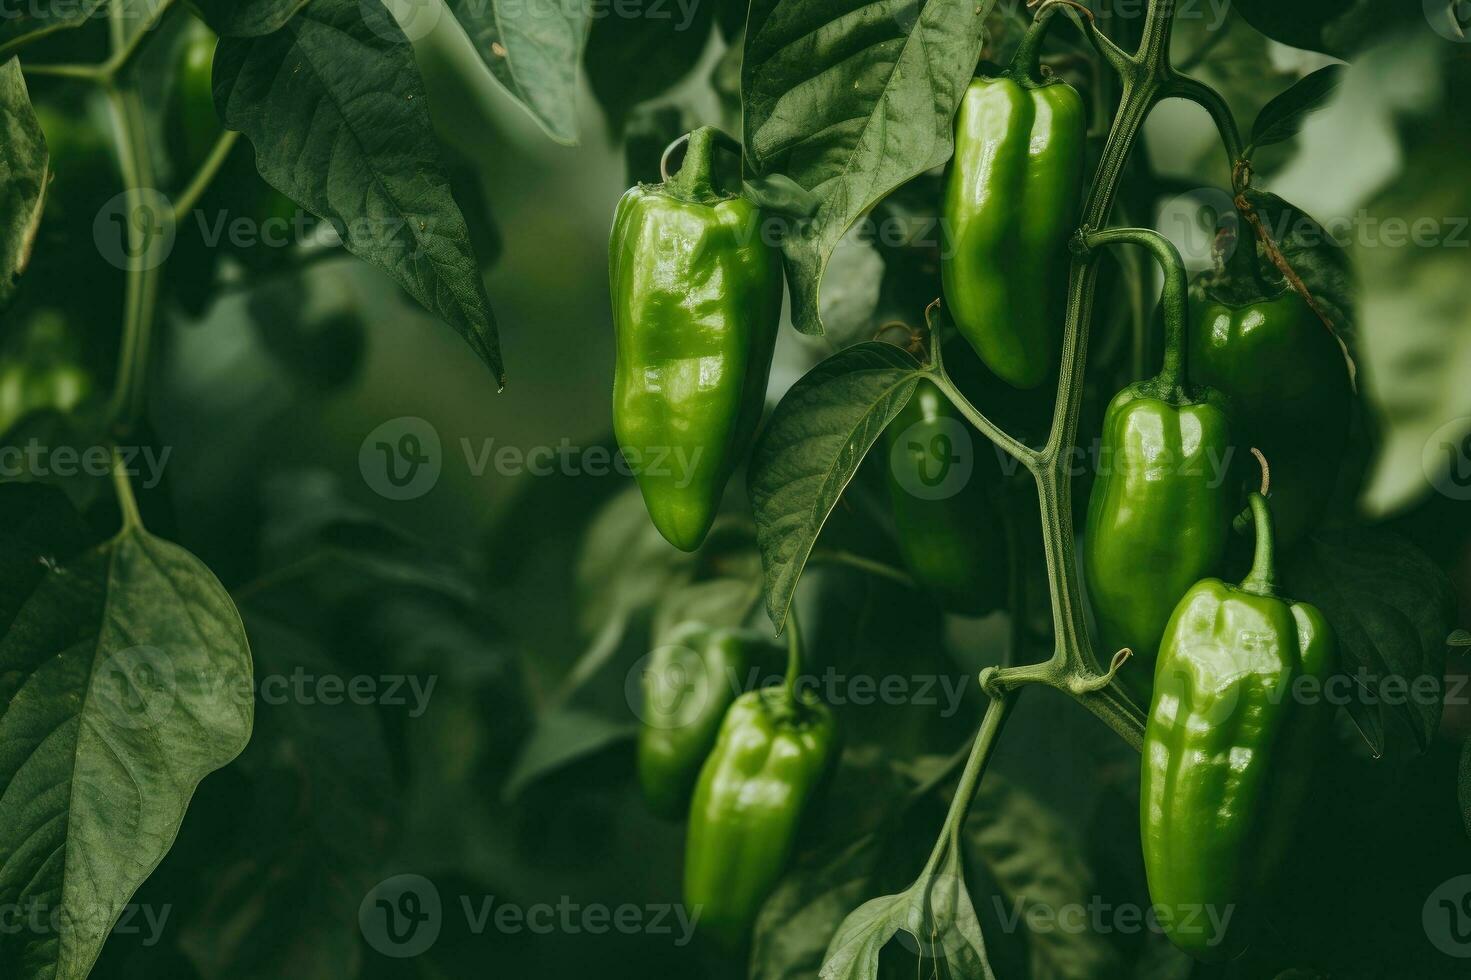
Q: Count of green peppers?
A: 8